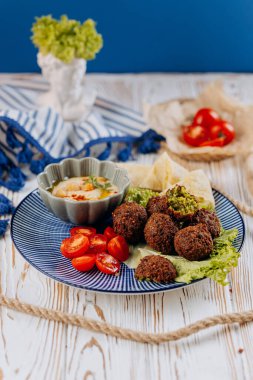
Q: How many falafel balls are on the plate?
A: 7